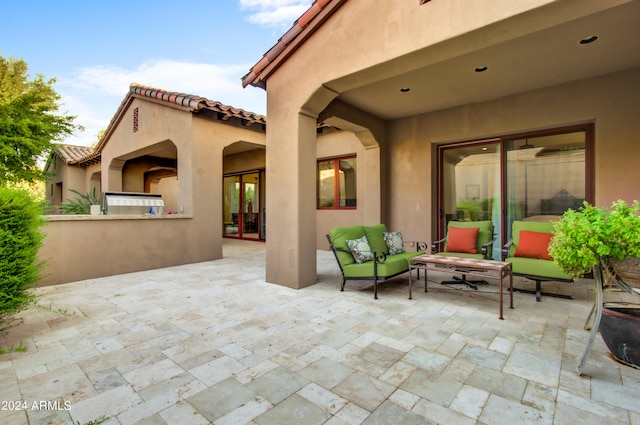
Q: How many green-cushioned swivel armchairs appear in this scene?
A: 2